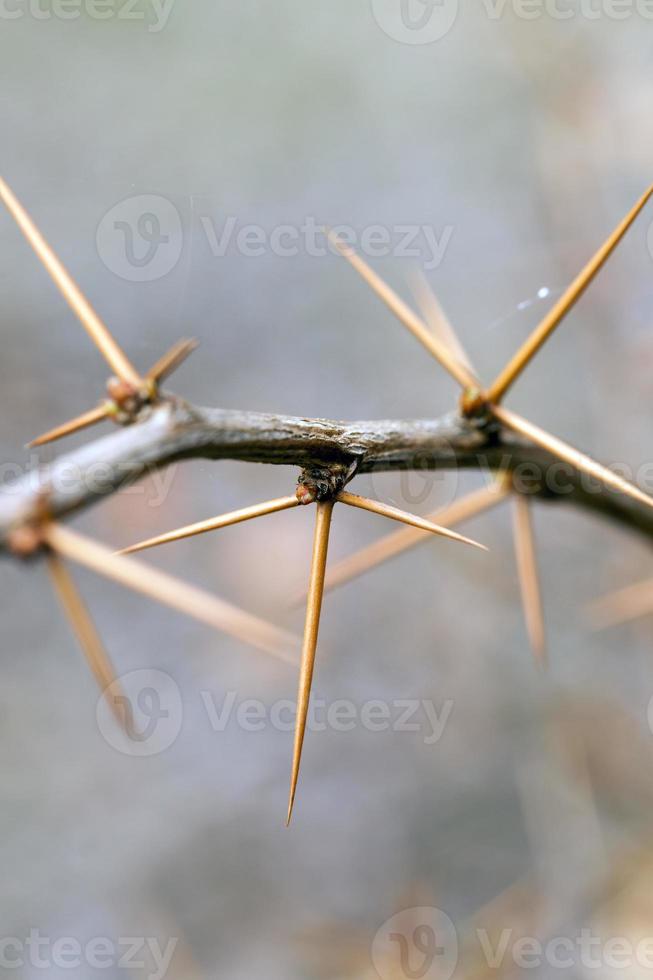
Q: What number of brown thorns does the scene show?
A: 15